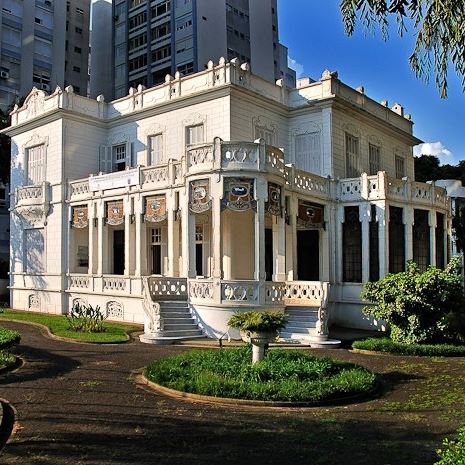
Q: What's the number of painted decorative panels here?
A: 7